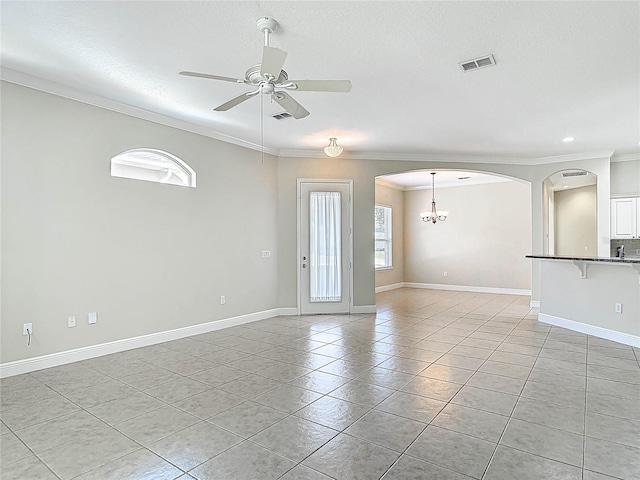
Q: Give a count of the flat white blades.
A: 5